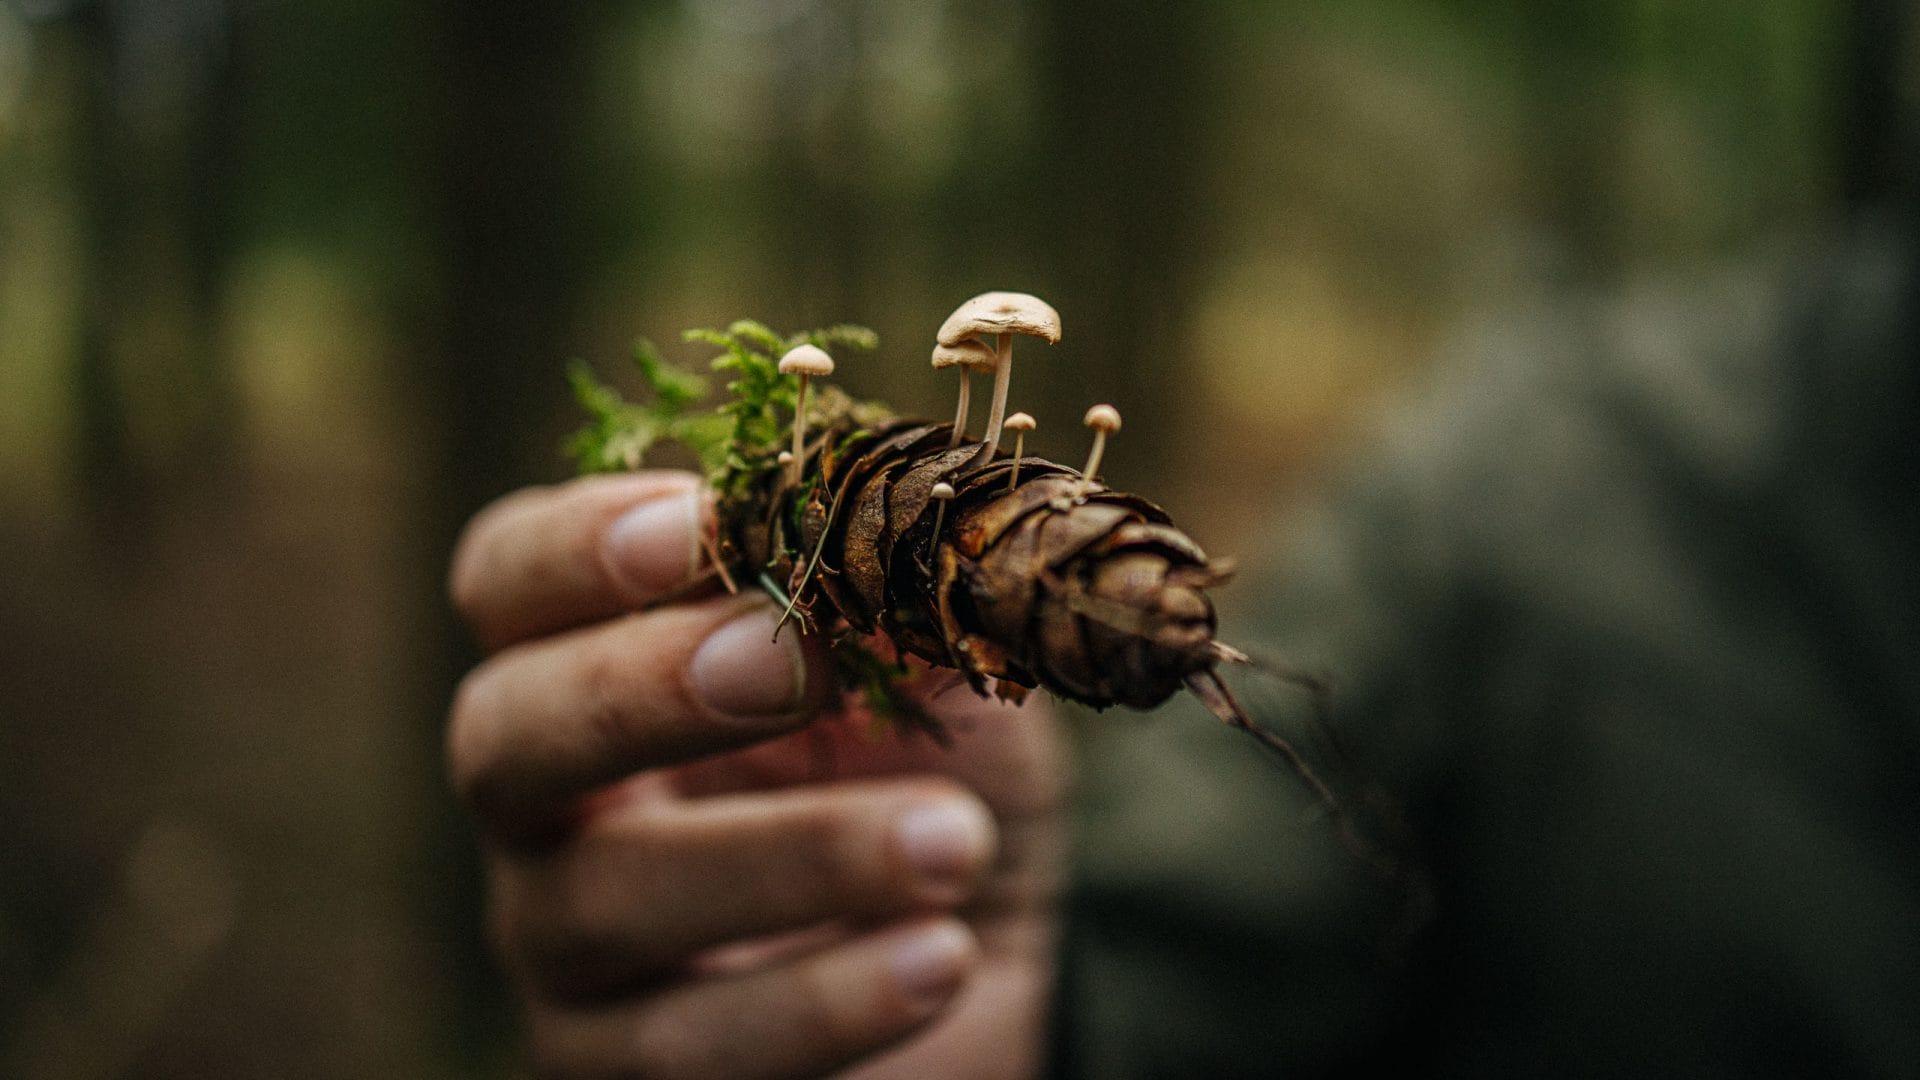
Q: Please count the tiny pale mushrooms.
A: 7